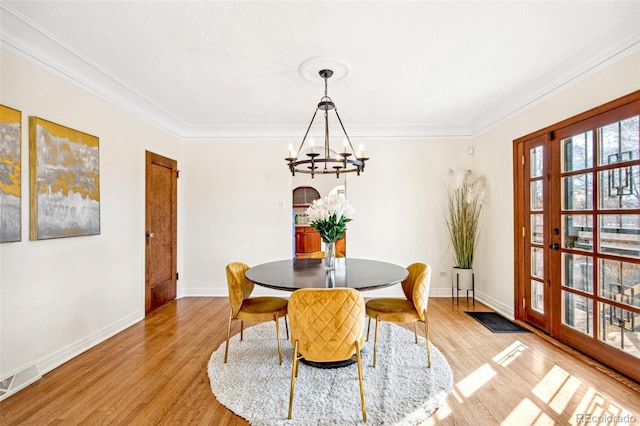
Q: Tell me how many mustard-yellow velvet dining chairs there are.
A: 4